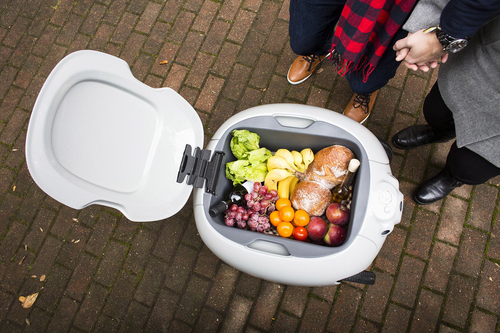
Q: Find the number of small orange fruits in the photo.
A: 5